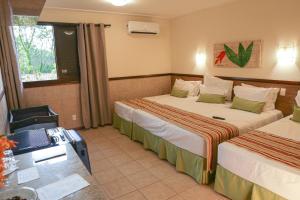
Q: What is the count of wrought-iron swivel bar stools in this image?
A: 0